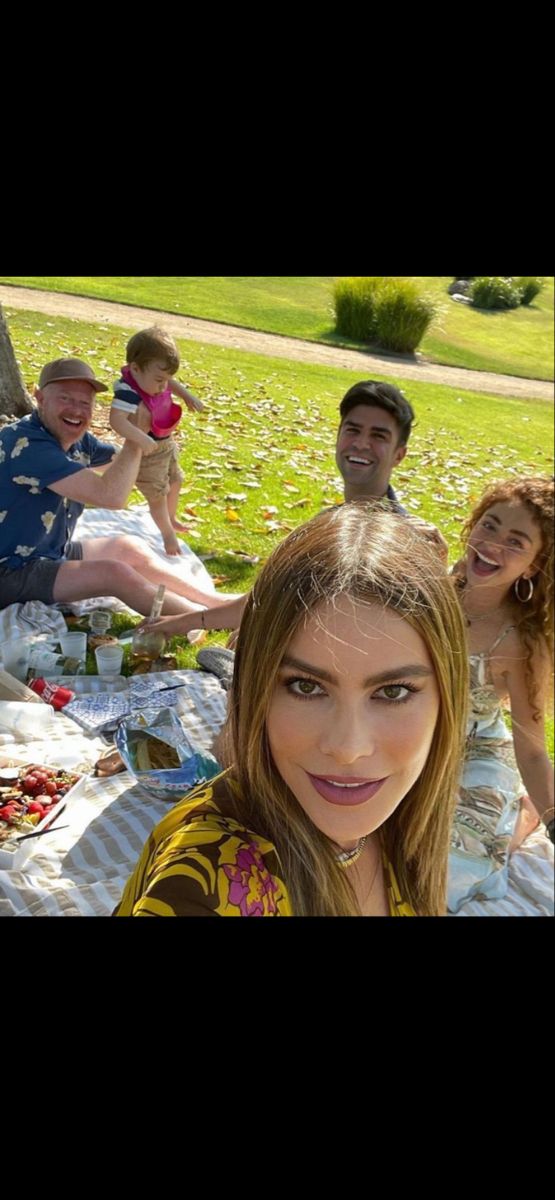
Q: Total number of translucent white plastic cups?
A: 2